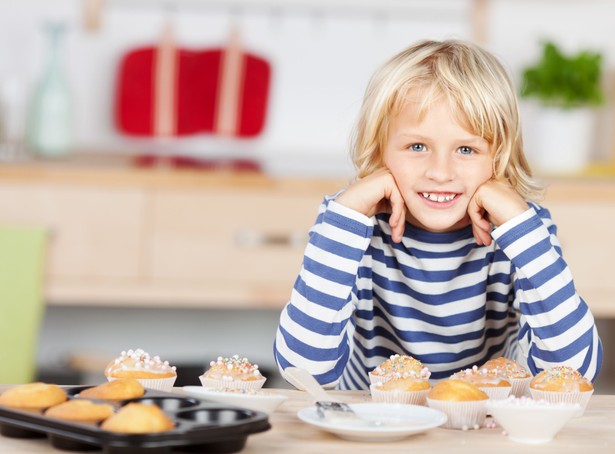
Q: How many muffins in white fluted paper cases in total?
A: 8